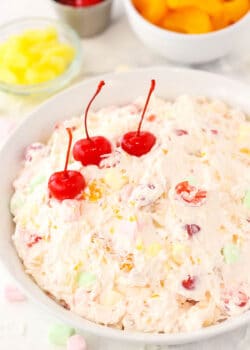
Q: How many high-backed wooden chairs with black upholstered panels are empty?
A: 0